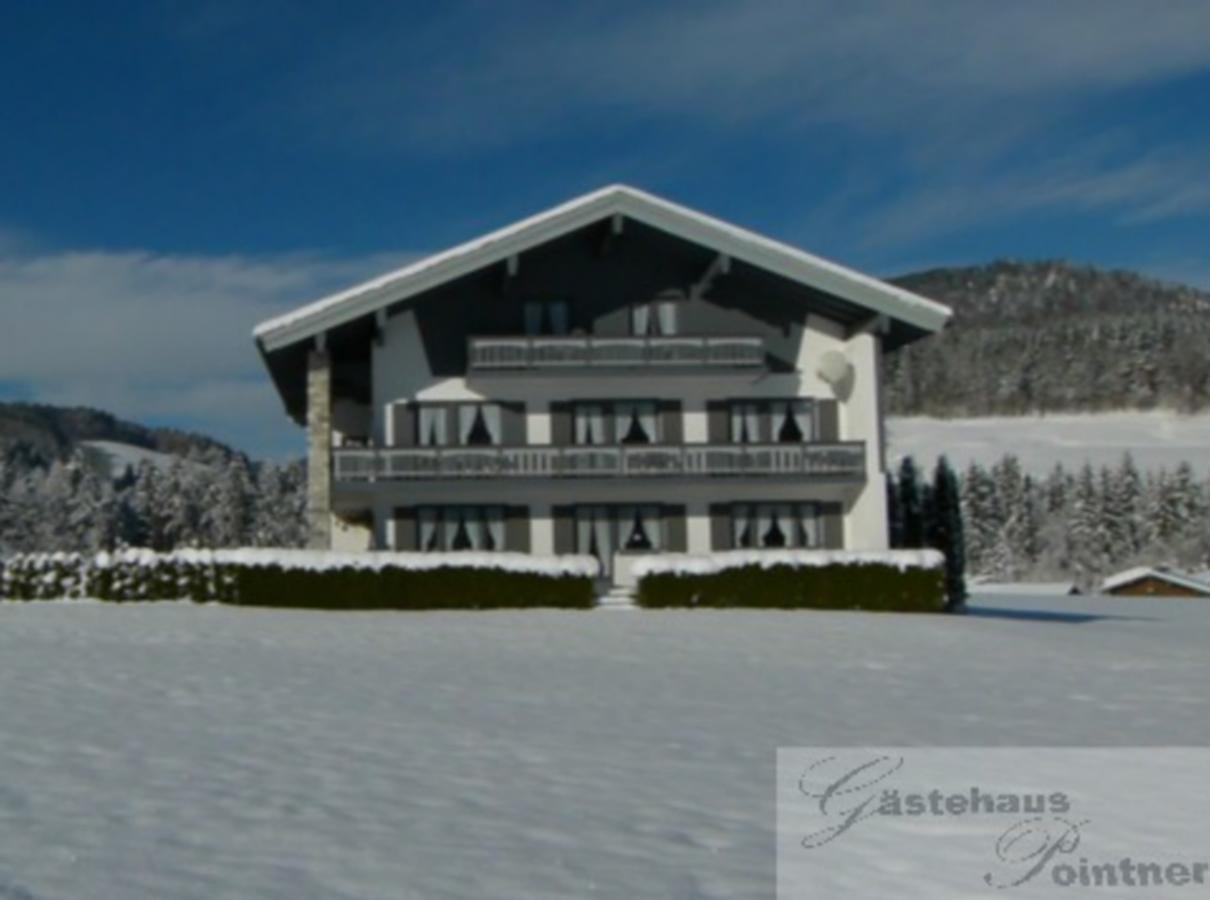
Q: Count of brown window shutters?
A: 12